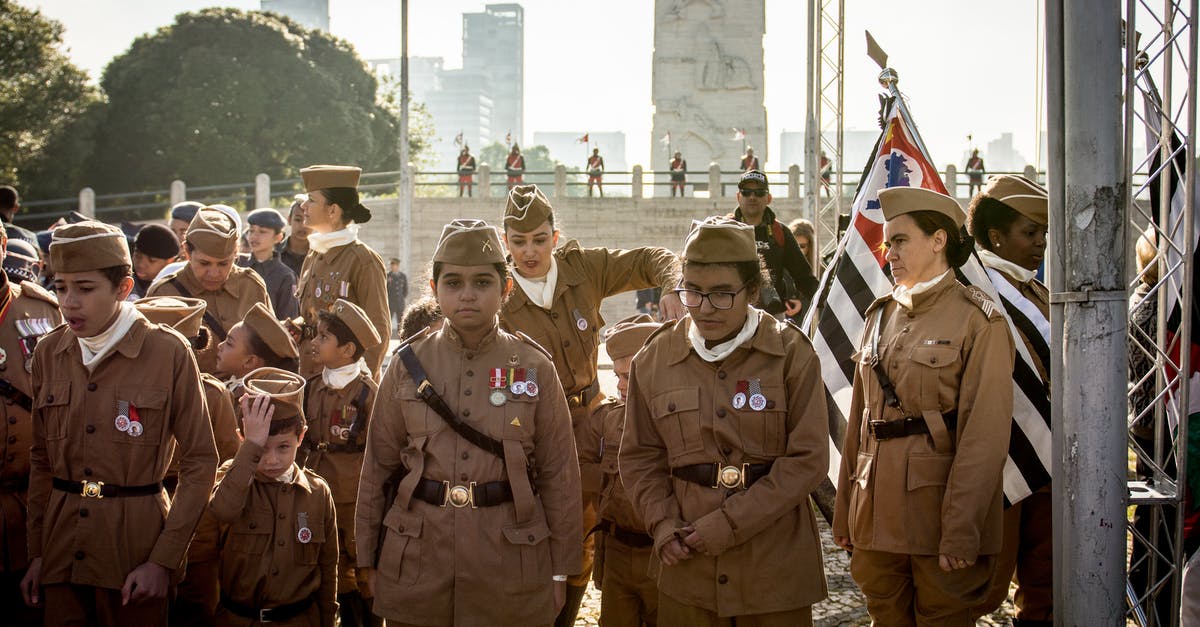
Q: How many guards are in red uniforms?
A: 7